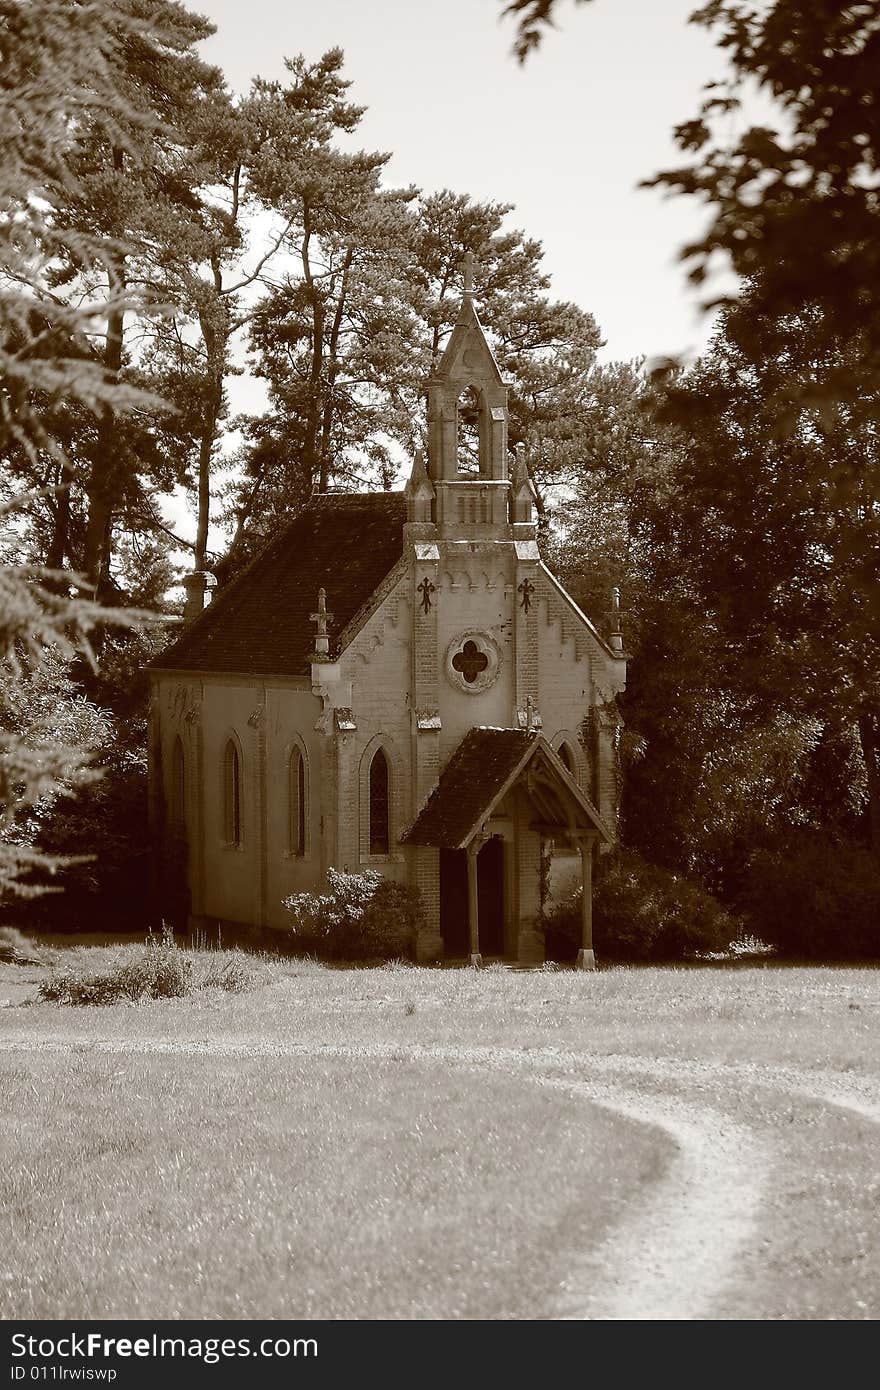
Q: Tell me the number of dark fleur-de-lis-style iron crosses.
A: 2